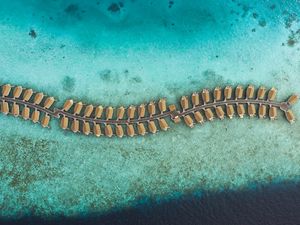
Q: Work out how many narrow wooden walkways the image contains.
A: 1